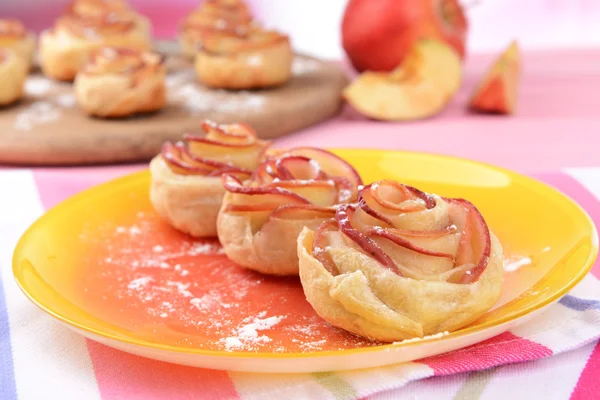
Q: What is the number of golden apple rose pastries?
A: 9